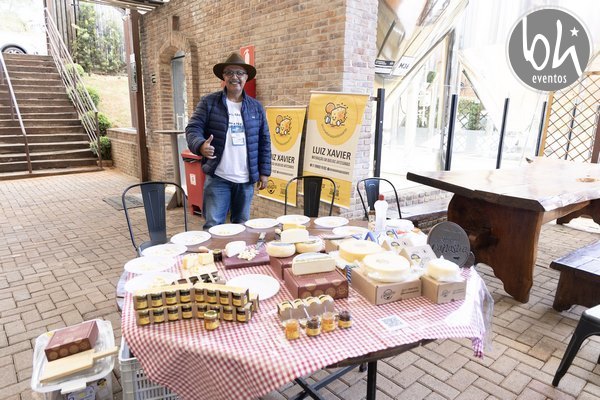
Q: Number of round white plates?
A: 10